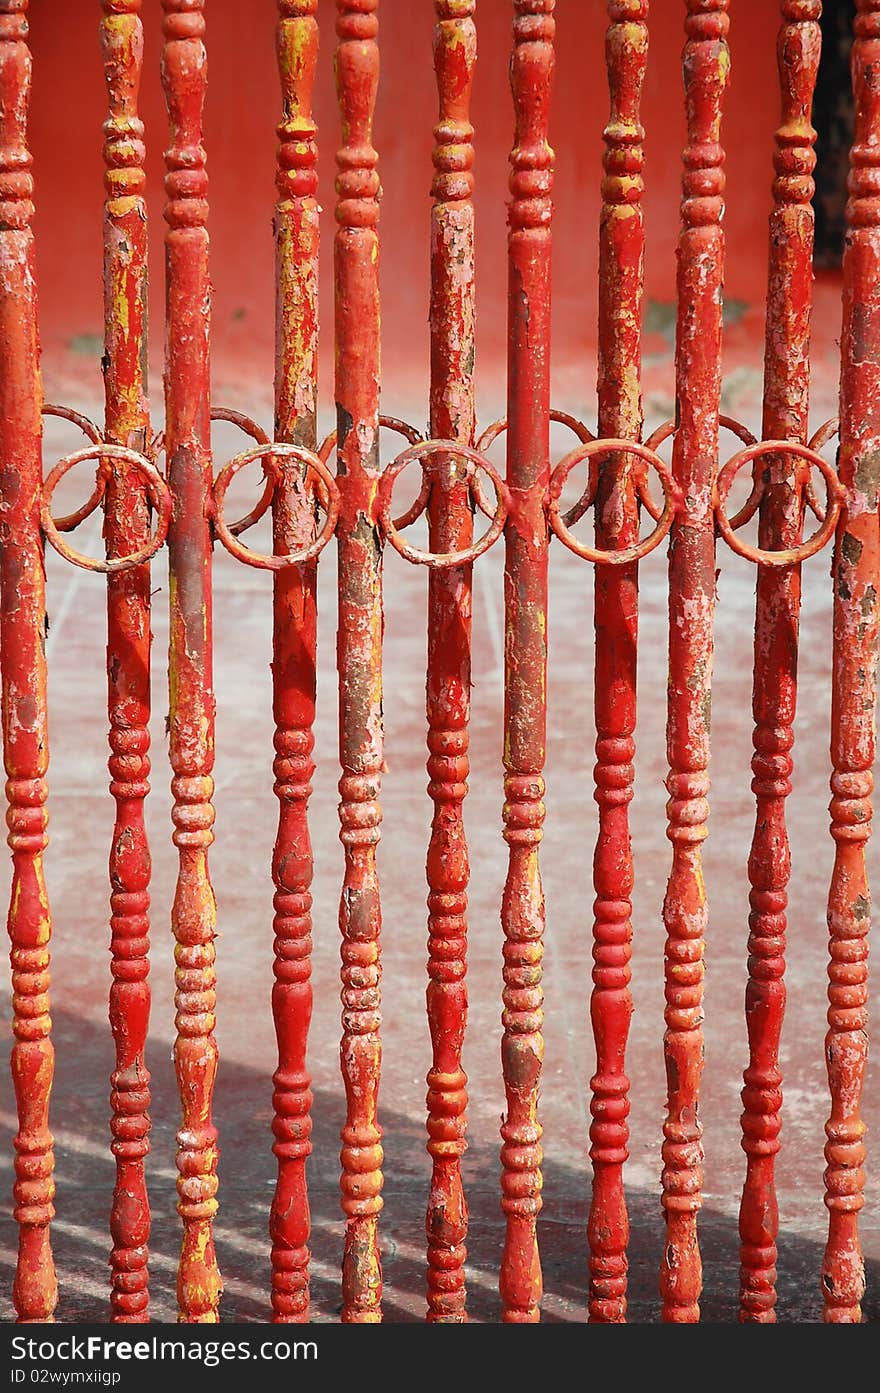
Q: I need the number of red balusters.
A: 11